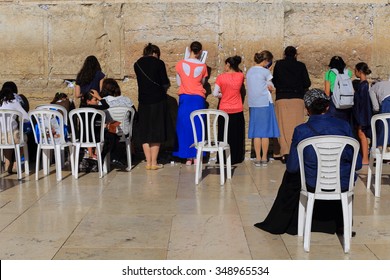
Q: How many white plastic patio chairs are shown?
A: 8